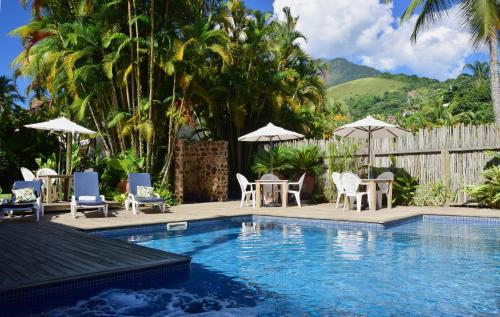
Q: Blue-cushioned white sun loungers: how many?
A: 3